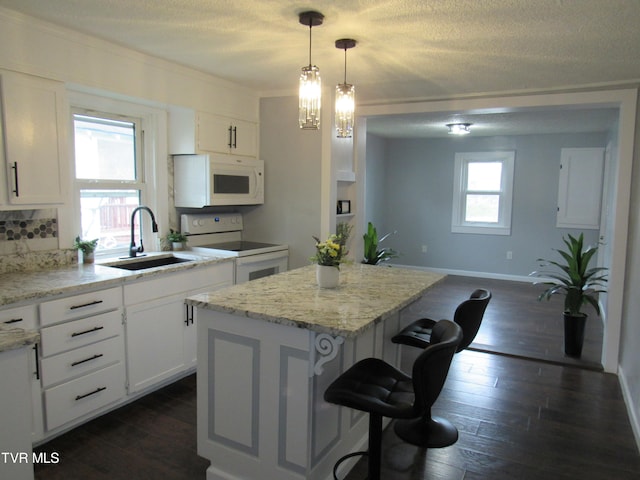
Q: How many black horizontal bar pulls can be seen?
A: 5